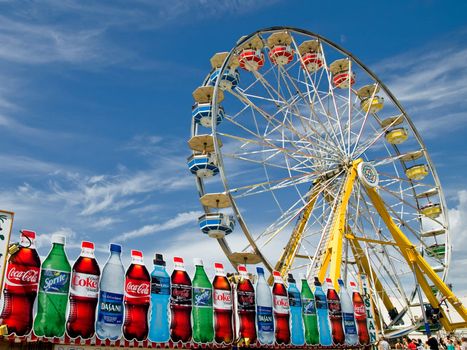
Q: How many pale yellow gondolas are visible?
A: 4